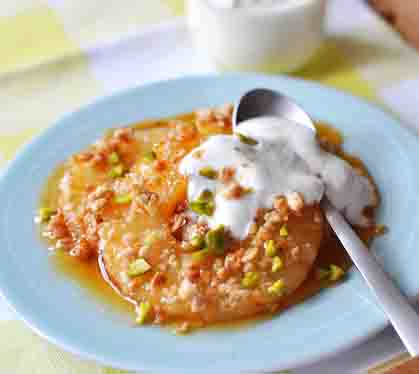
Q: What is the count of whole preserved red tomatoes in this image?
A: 0